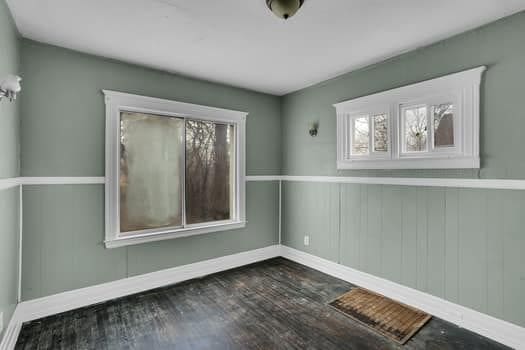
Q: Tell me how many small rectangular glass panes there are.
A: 4